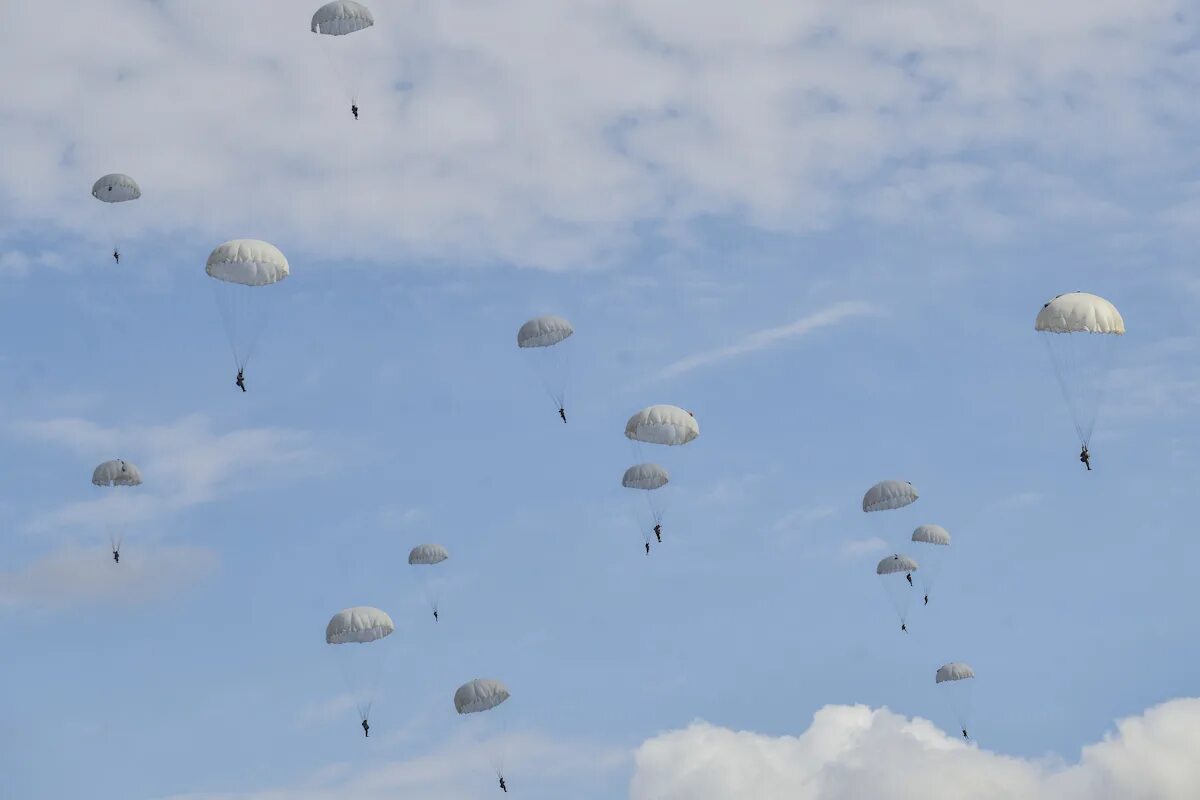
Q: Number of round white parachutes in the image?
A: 15